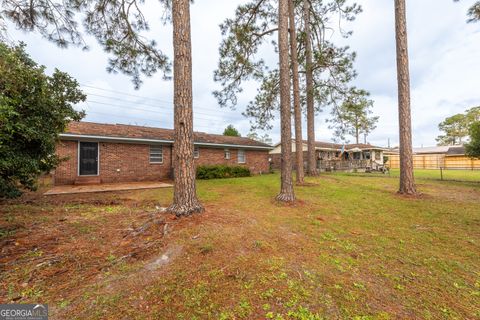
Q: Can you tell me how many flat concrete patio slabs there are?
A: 1